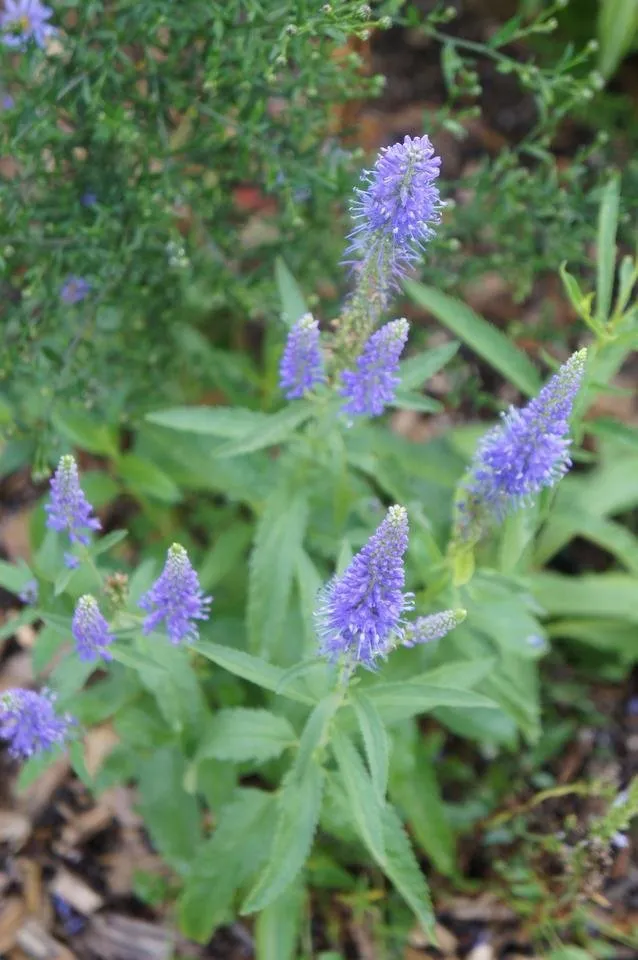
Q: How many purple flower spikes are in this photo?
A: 10